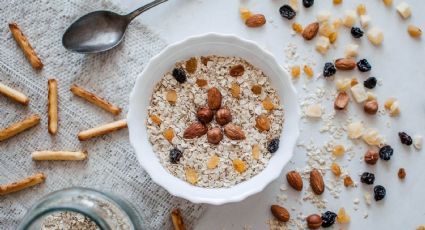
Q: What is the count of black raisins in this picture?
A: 14